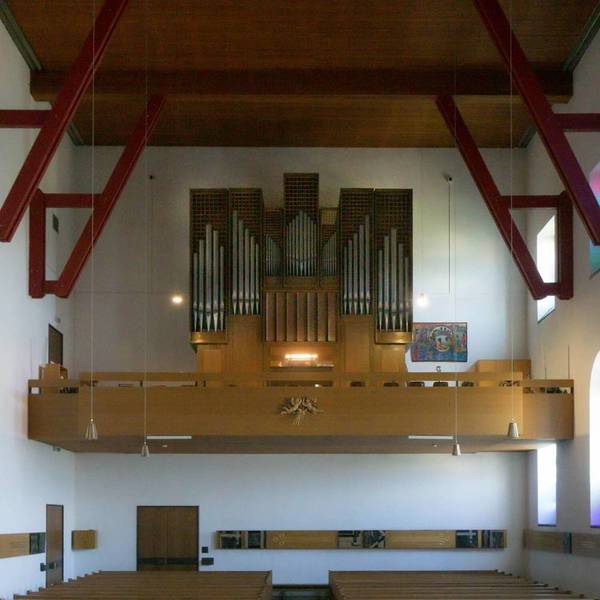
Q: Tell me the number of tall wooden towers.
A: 5